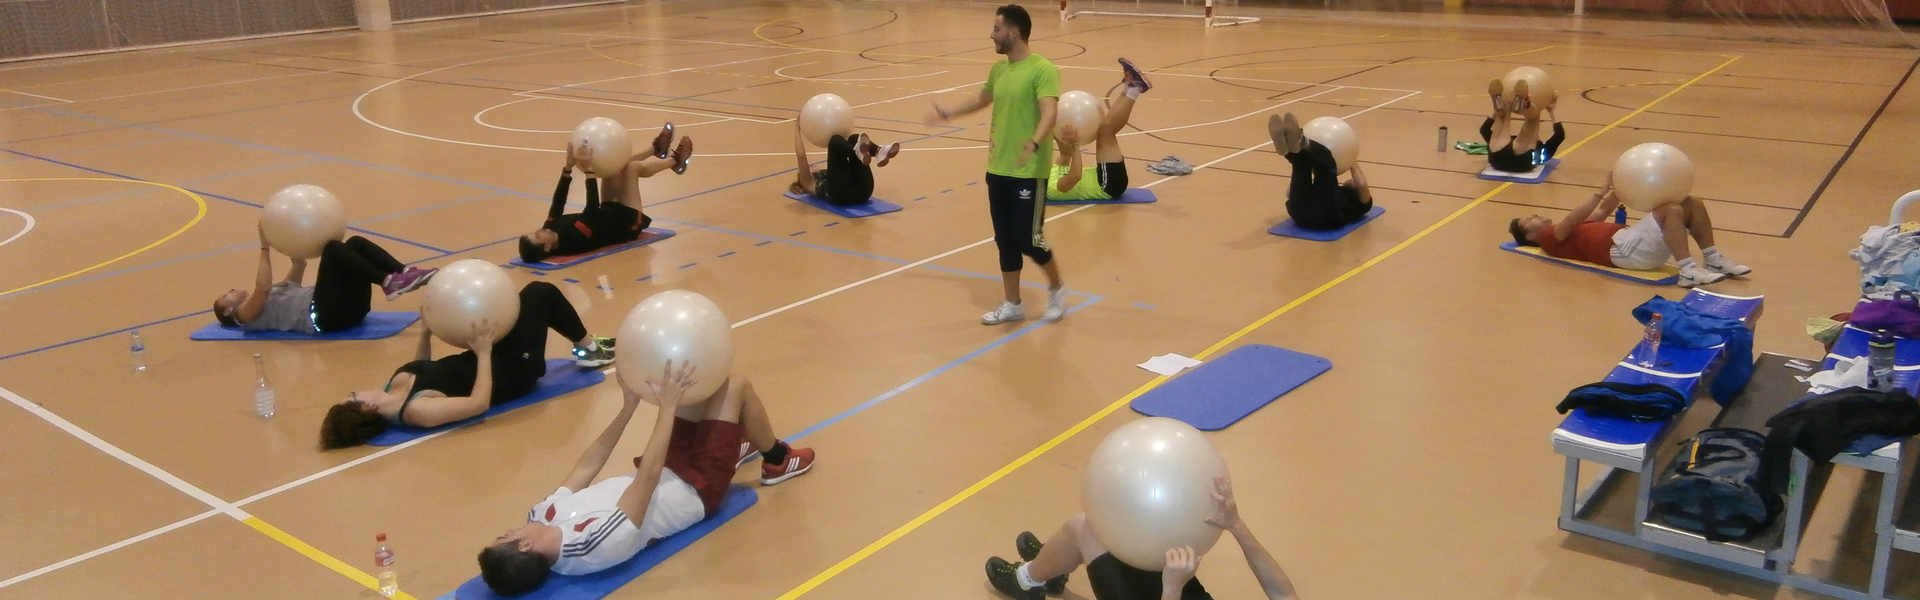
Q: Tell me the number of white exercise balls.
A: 10